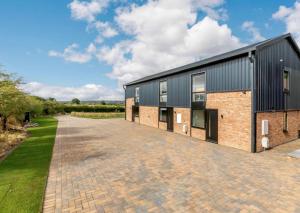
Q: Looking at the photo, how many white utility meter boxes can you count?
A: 4